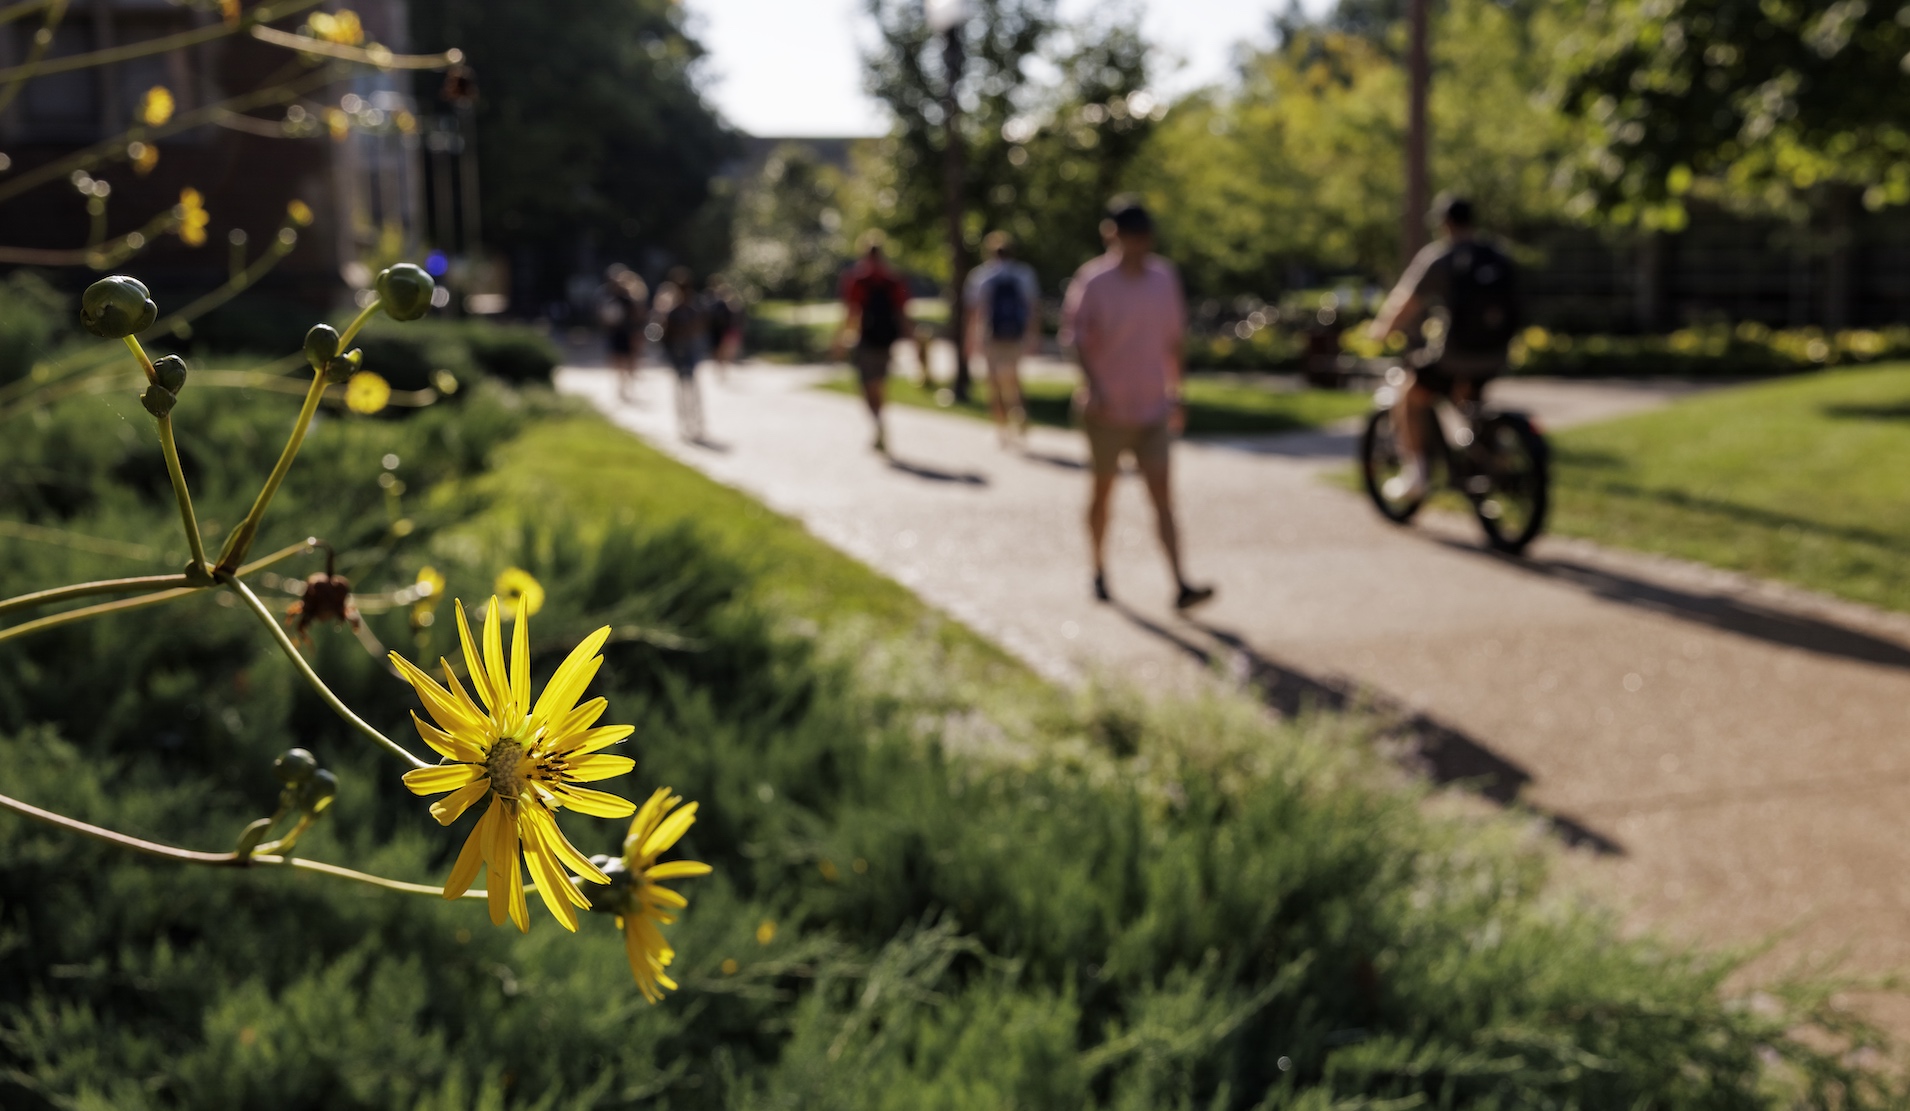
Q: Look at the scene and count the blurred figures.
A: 7